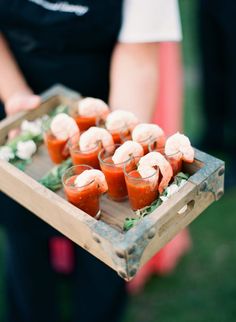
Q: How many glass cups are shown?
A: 9